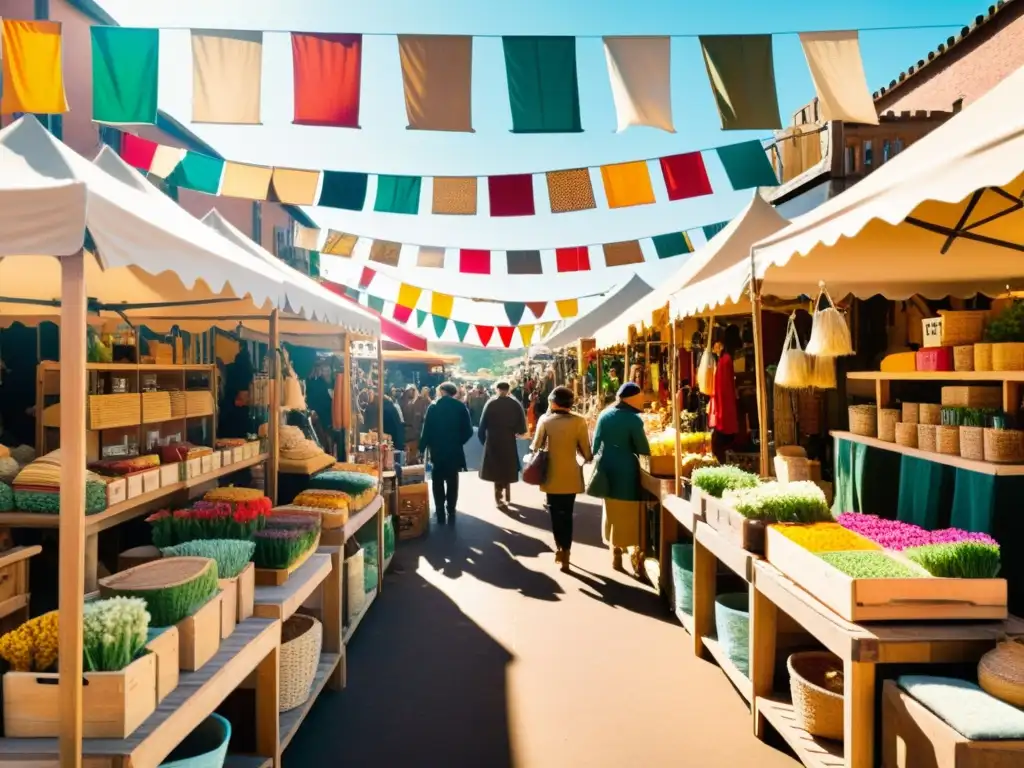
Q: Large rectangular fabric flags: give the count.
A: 9